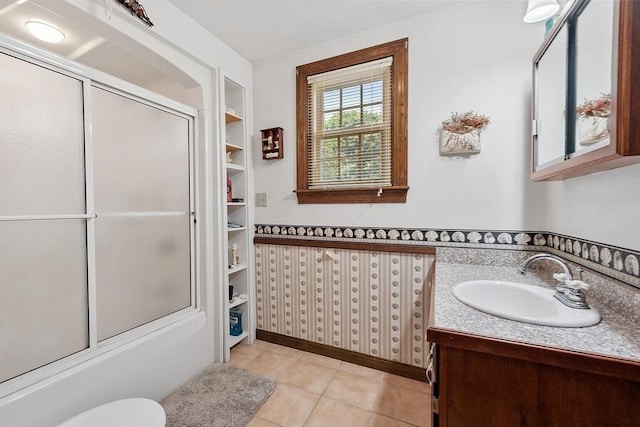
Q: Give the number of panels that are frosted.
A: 2